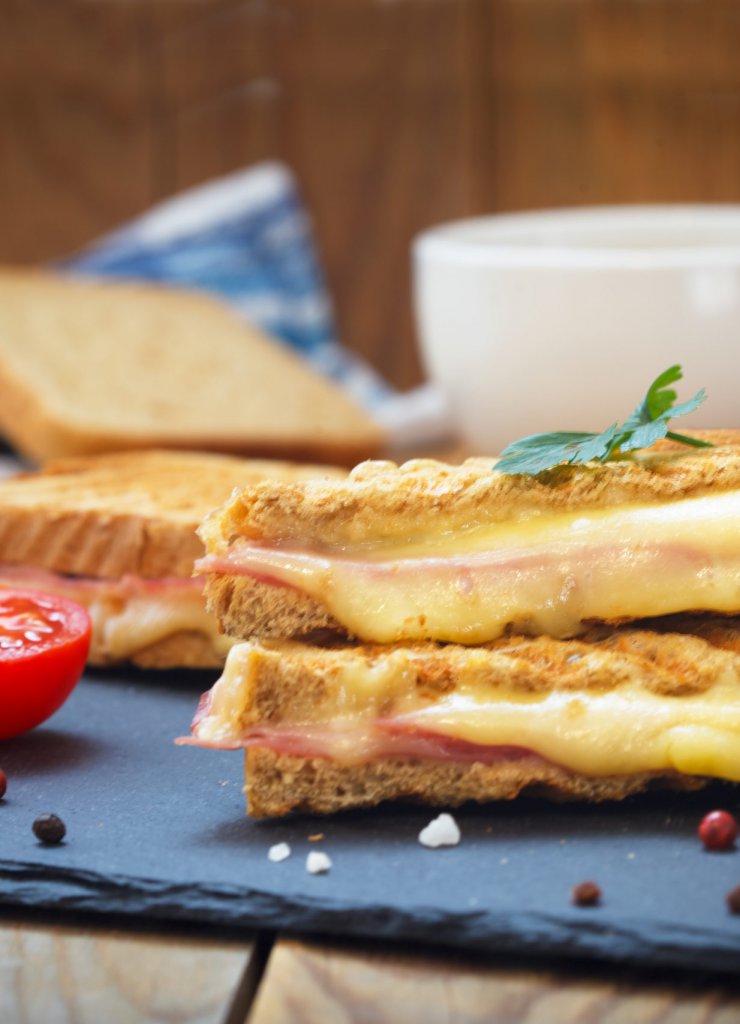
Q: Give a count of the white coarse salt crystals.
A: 3